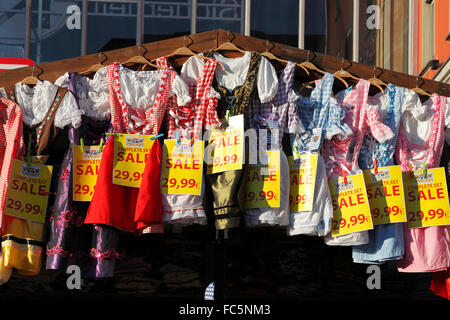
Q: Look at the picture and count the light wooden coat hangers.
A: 10